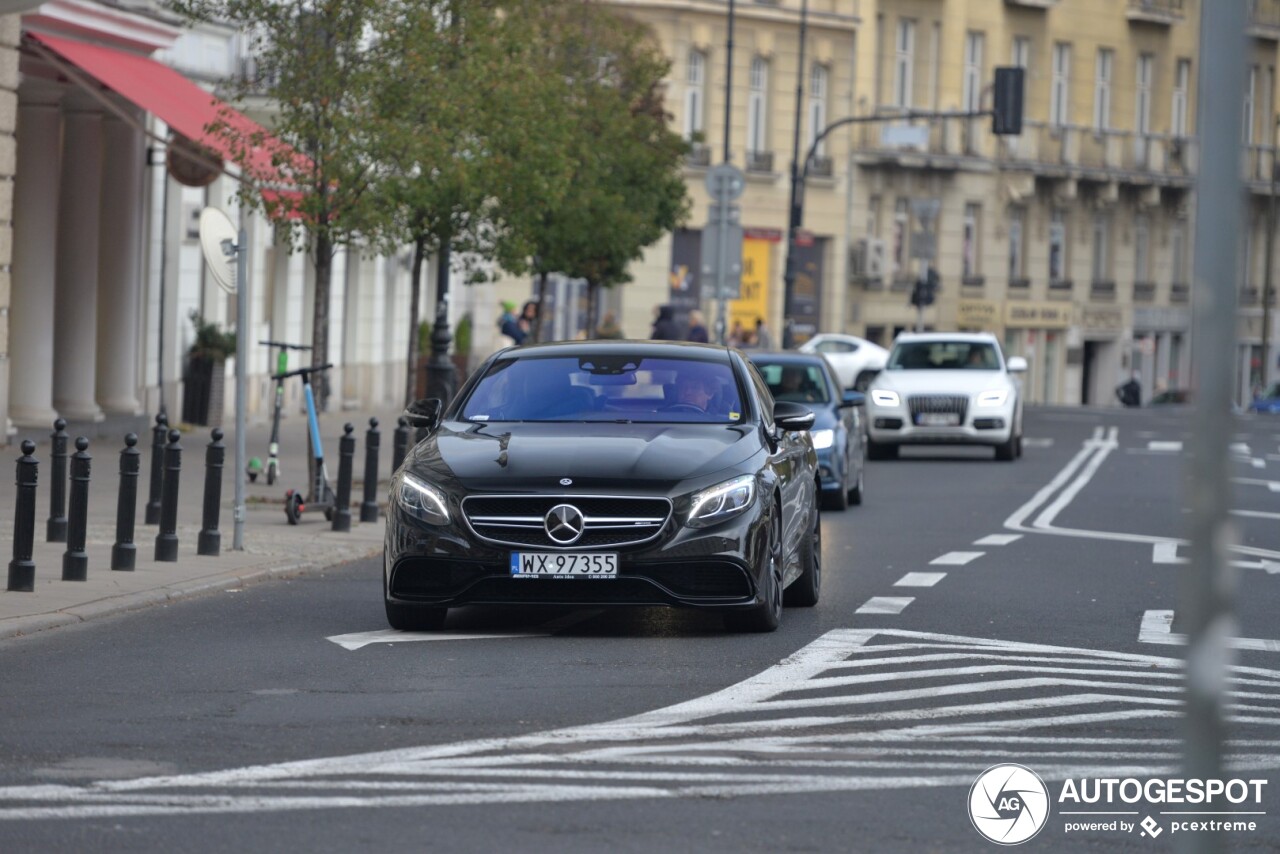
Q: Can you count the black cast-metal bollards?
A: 10